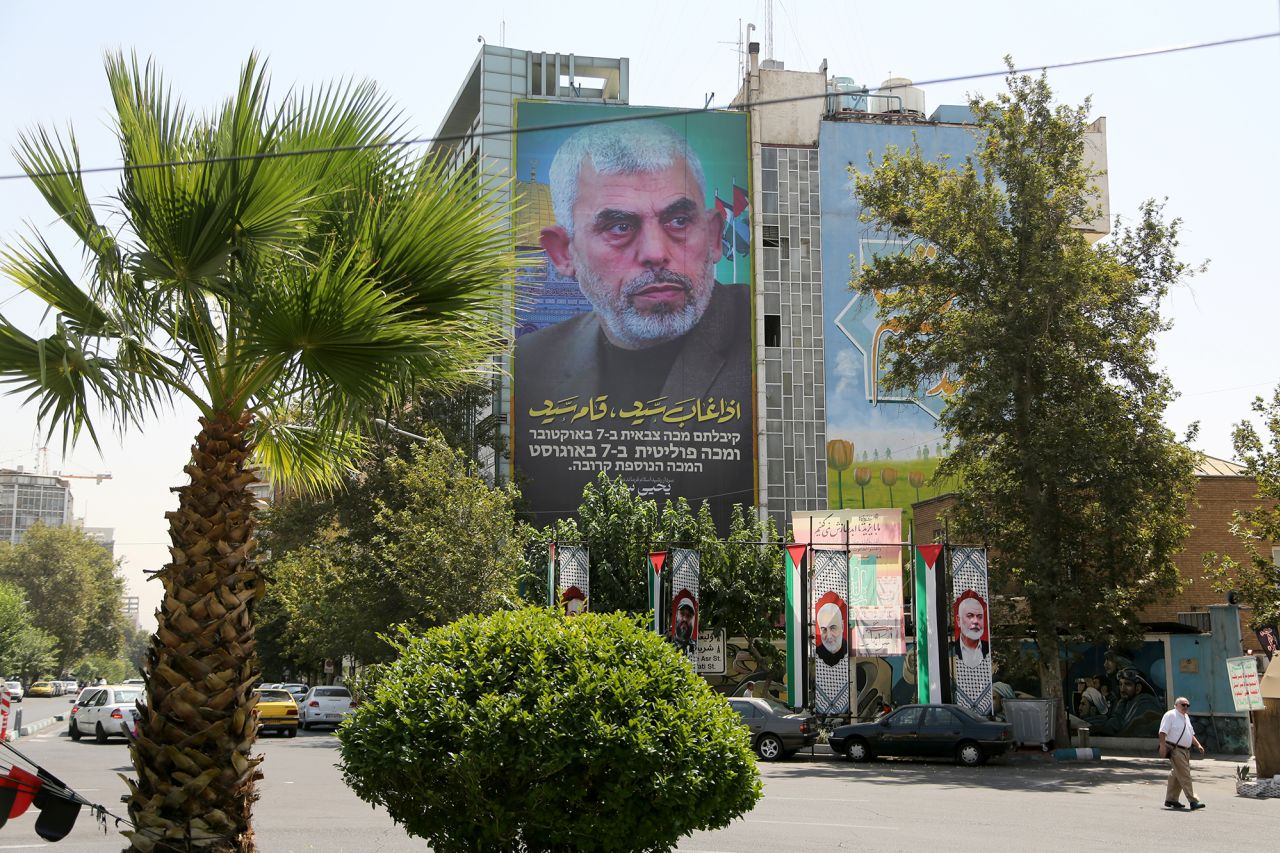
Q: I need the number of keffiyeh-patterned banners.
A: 4